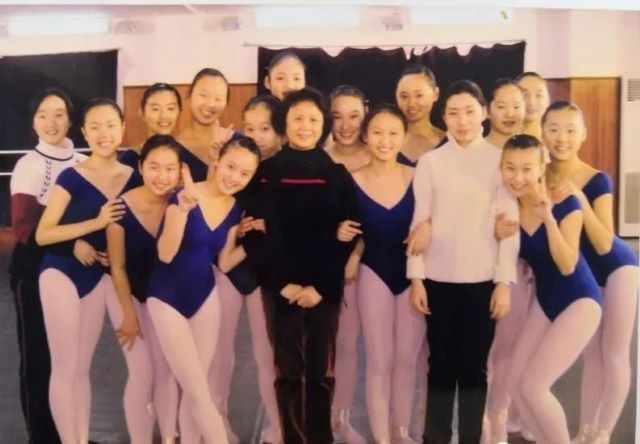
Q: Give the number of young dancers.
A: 14